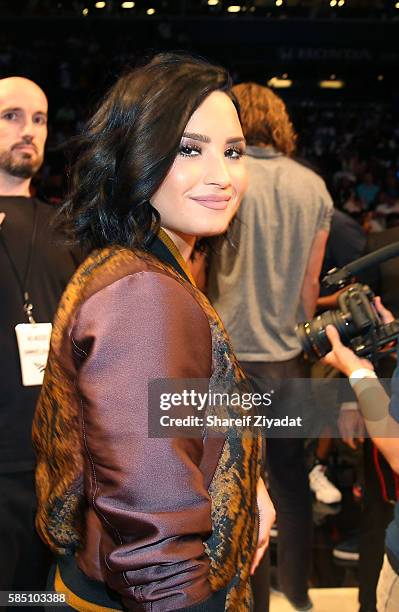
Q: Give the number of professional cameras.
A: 1